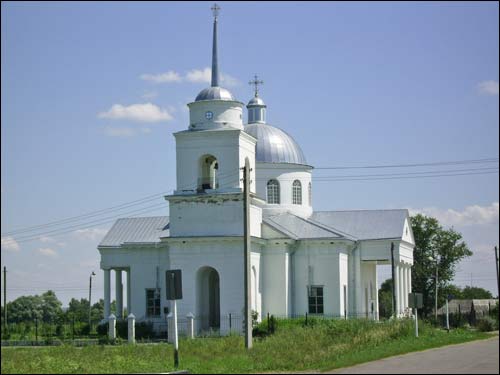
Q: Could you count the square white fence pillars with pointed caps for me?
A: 4